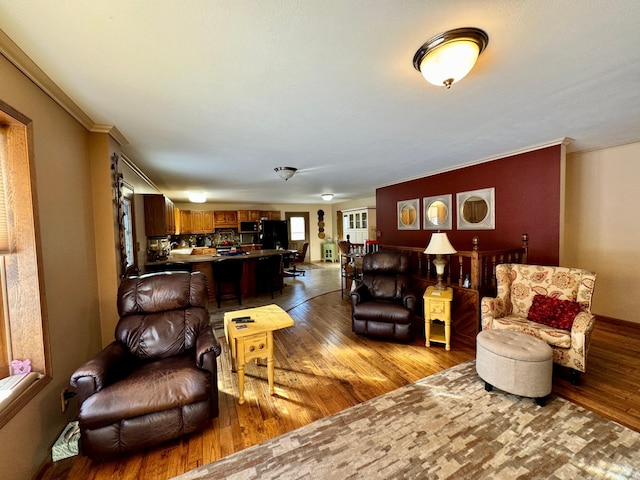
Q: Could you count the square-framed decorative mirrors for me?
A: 3